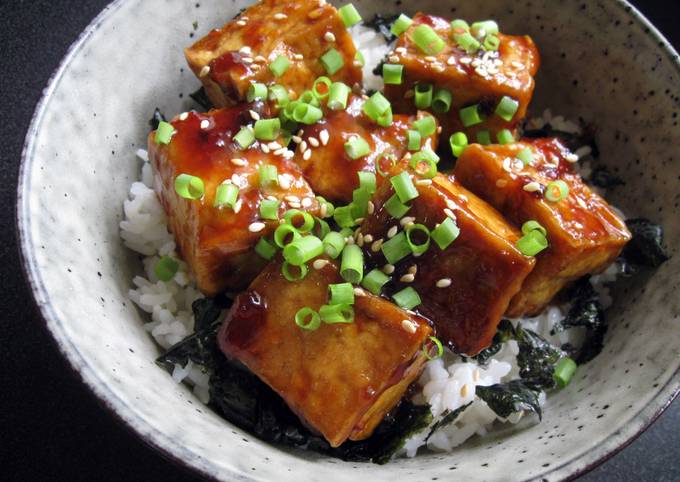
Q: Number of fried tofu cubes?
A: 7